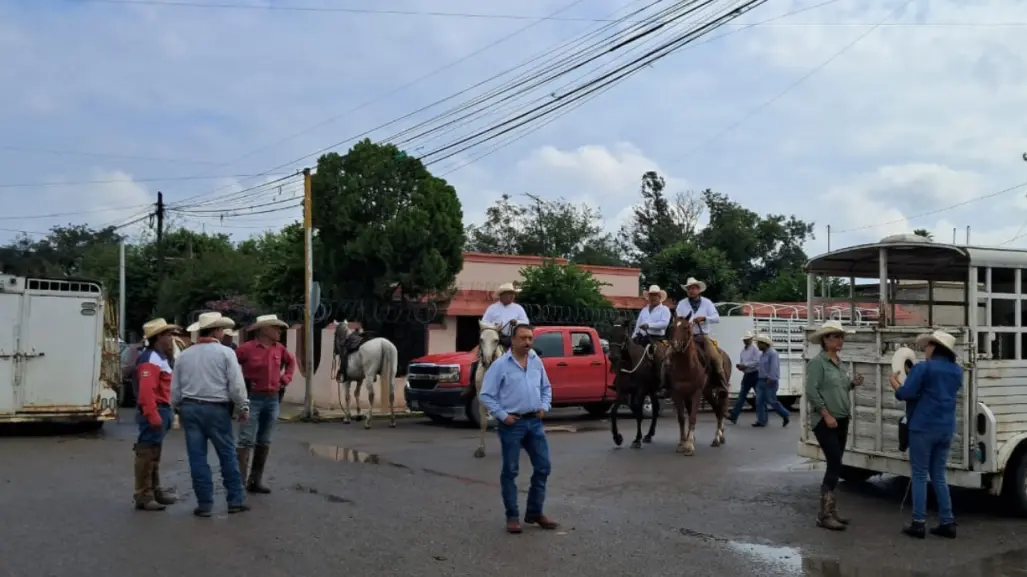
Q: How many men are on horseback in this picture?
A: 3